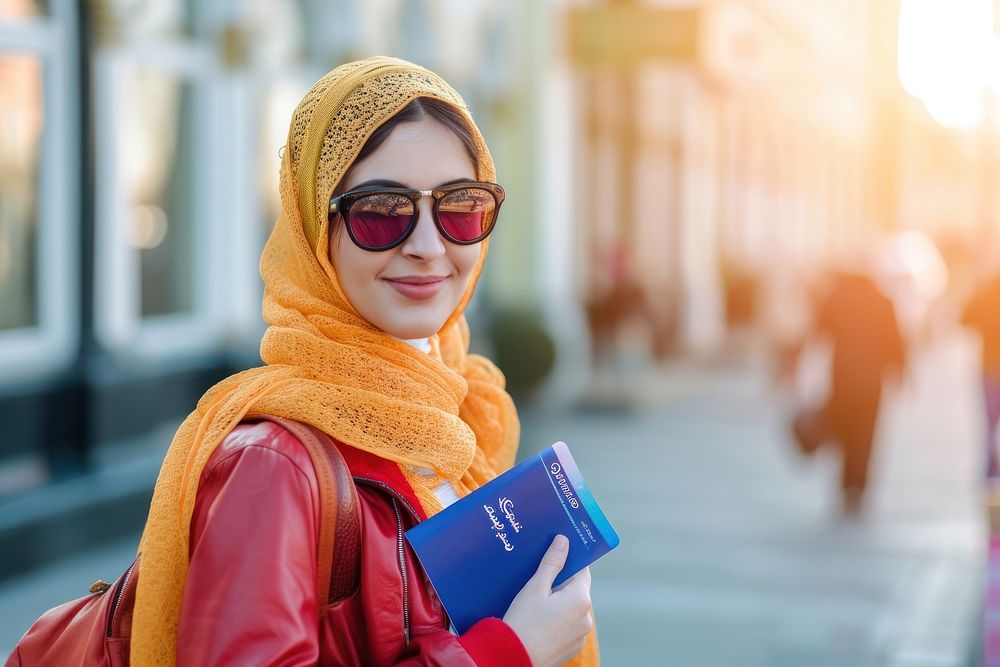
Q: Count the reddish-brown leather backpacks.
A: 1